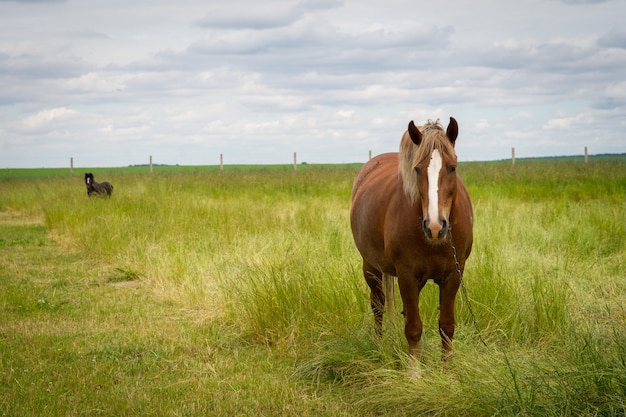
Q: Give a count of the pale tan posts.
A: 7